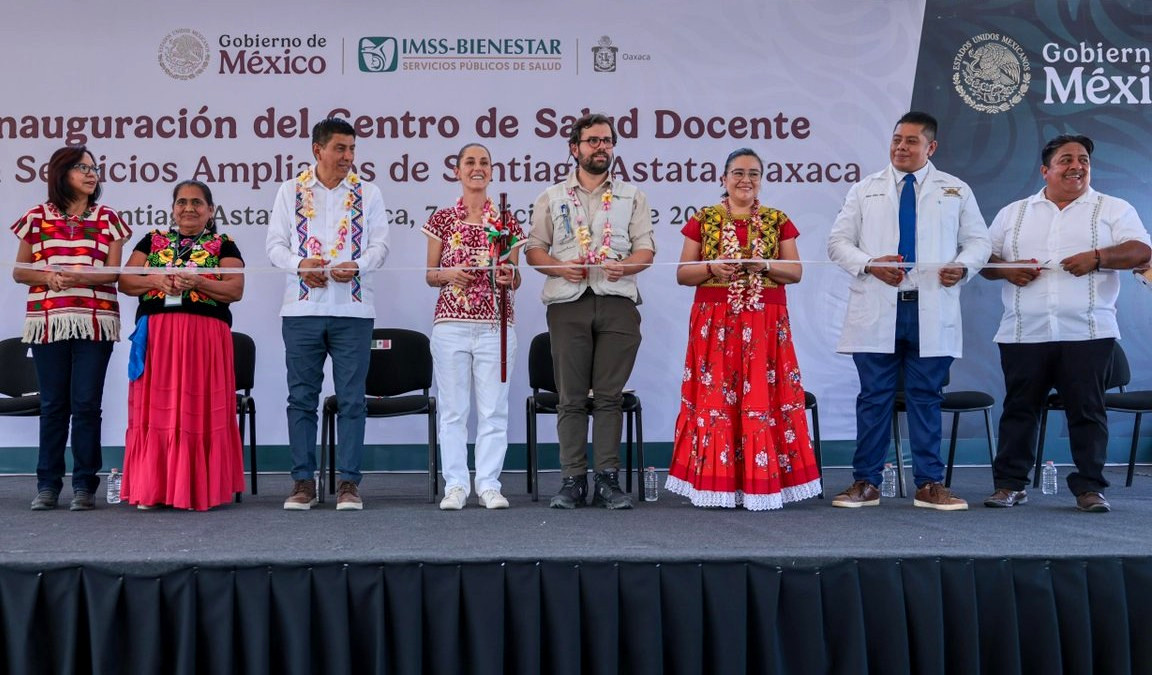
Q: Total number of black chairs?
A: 7